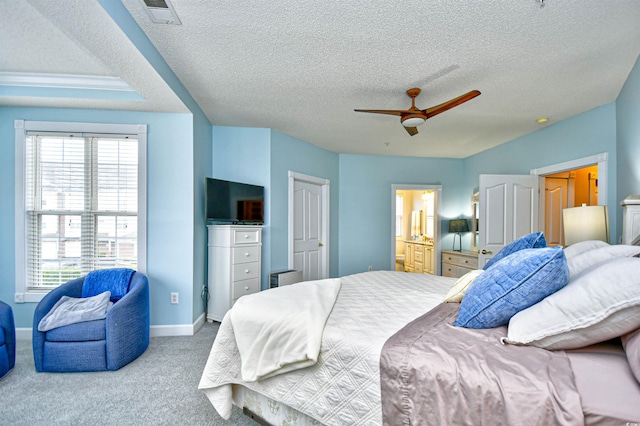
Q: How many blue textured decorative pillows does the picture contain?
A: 2